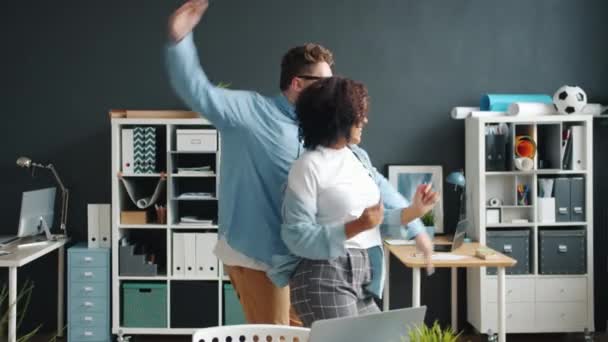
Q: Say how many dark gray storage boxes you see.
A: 2